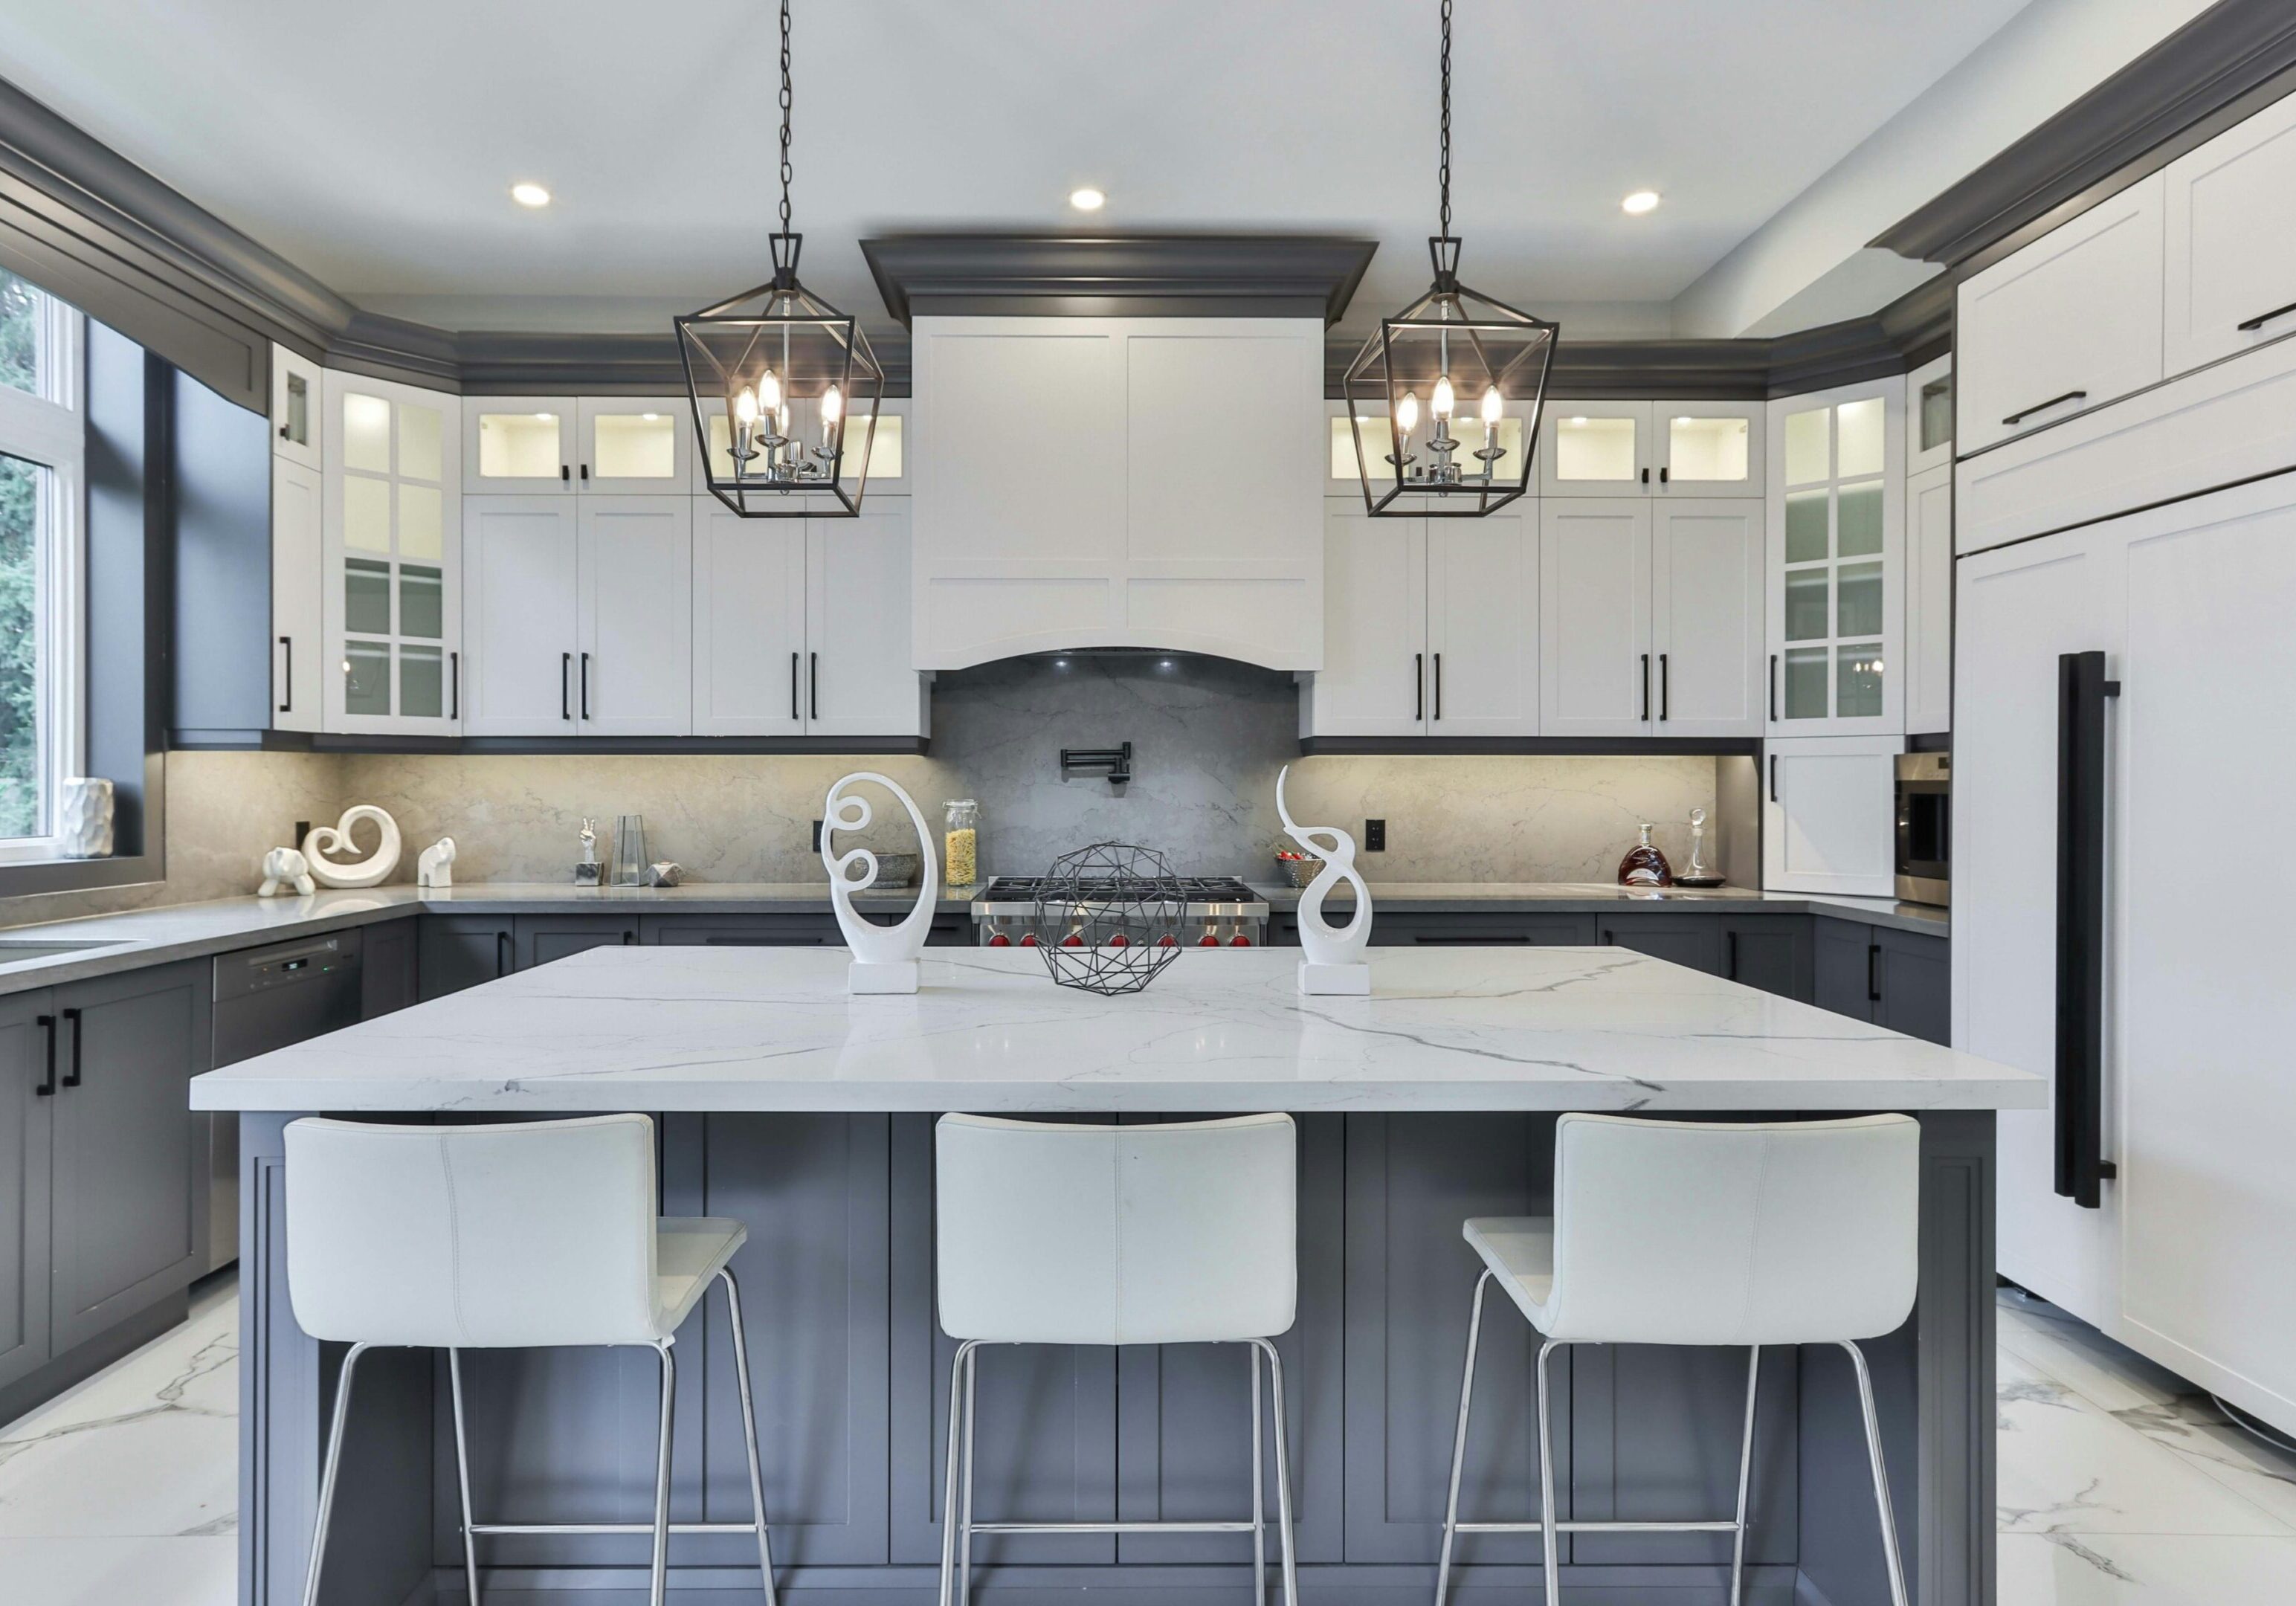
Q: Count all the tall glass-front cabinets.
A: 2